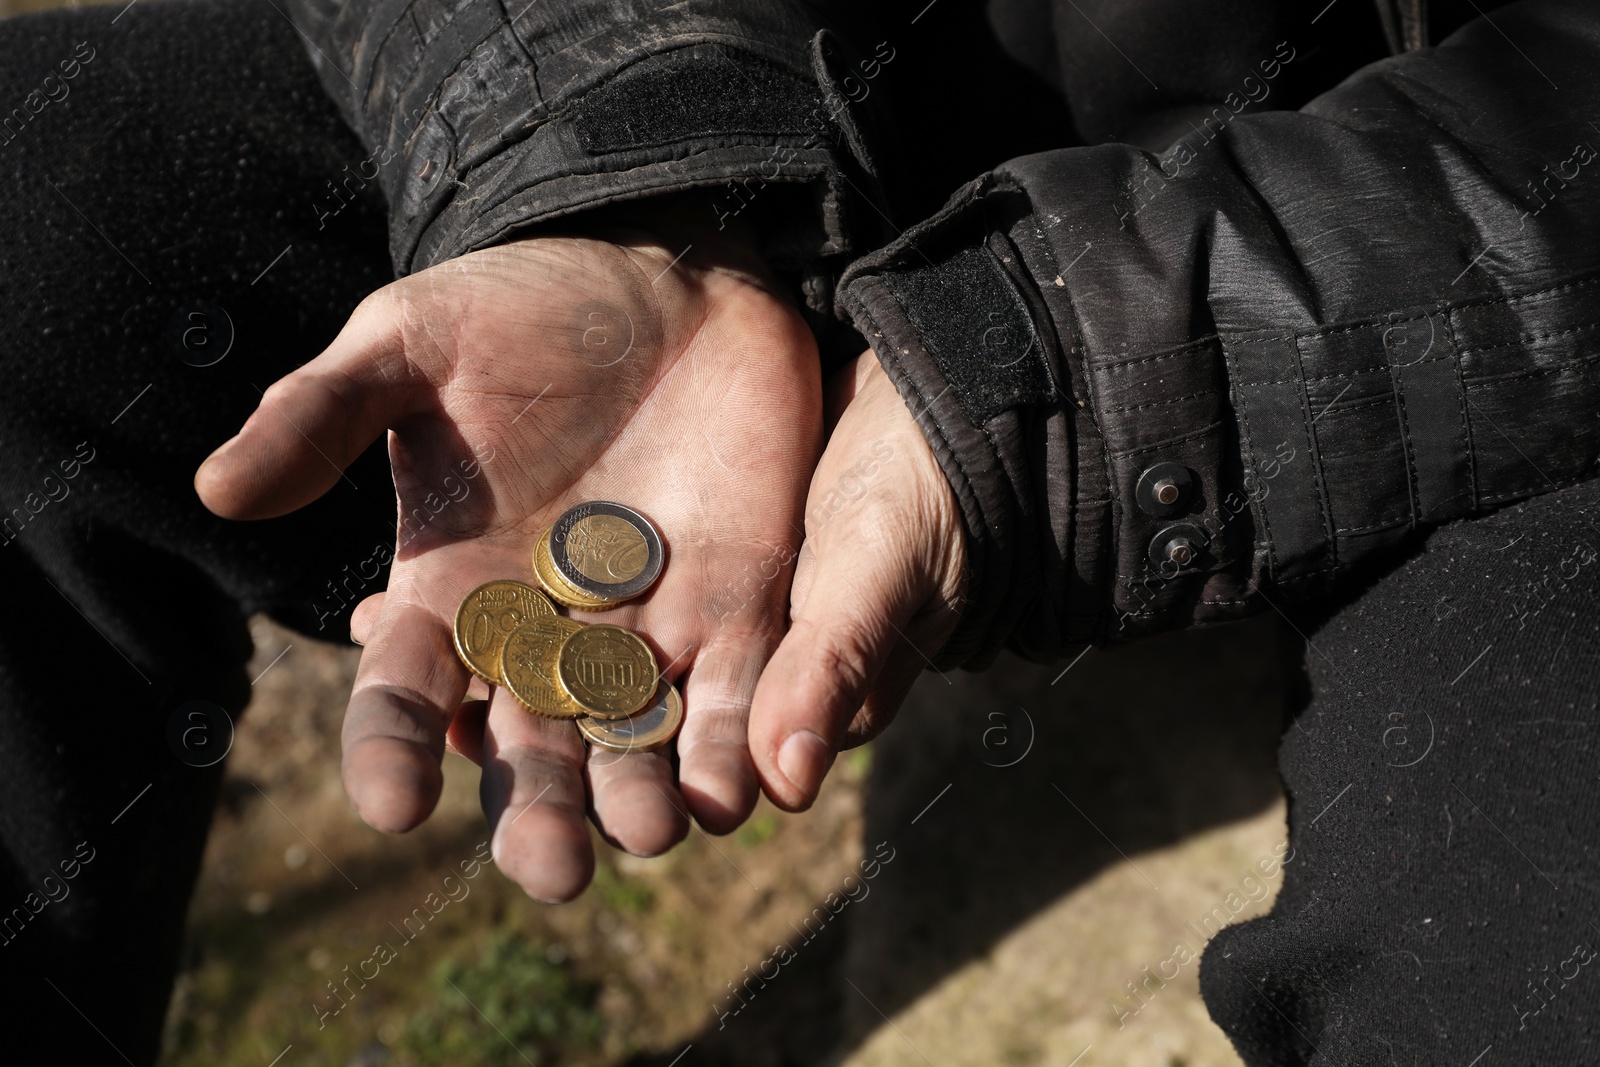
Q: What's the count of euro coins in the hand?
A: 6